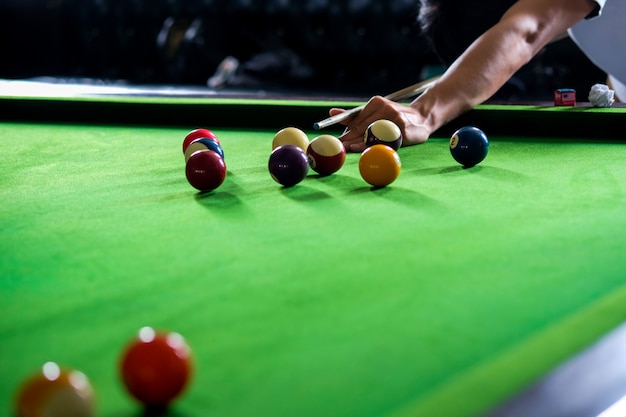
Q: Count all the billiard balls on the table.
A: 11